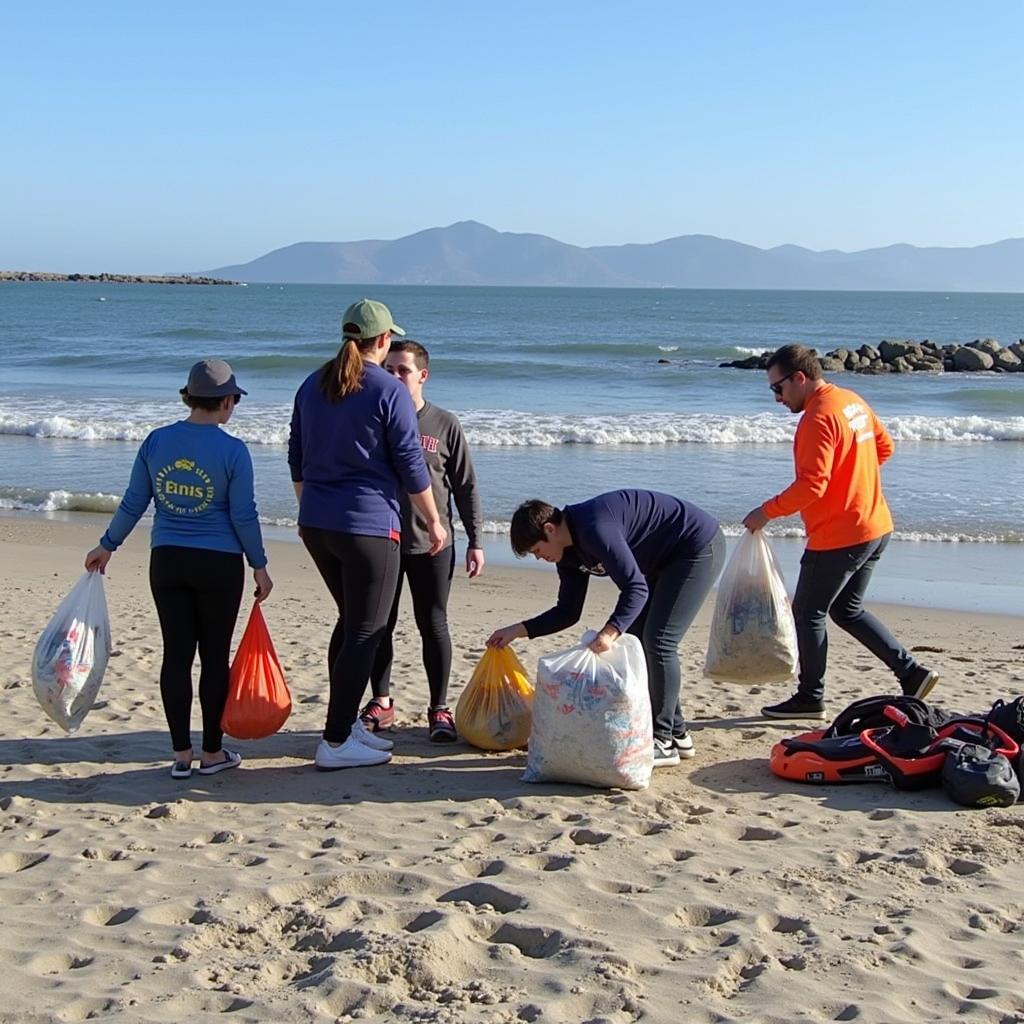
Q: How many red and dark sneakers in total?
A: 2